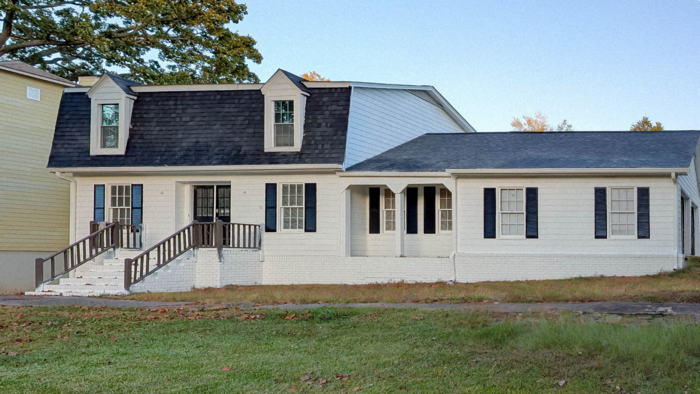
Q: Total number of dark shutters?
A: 11